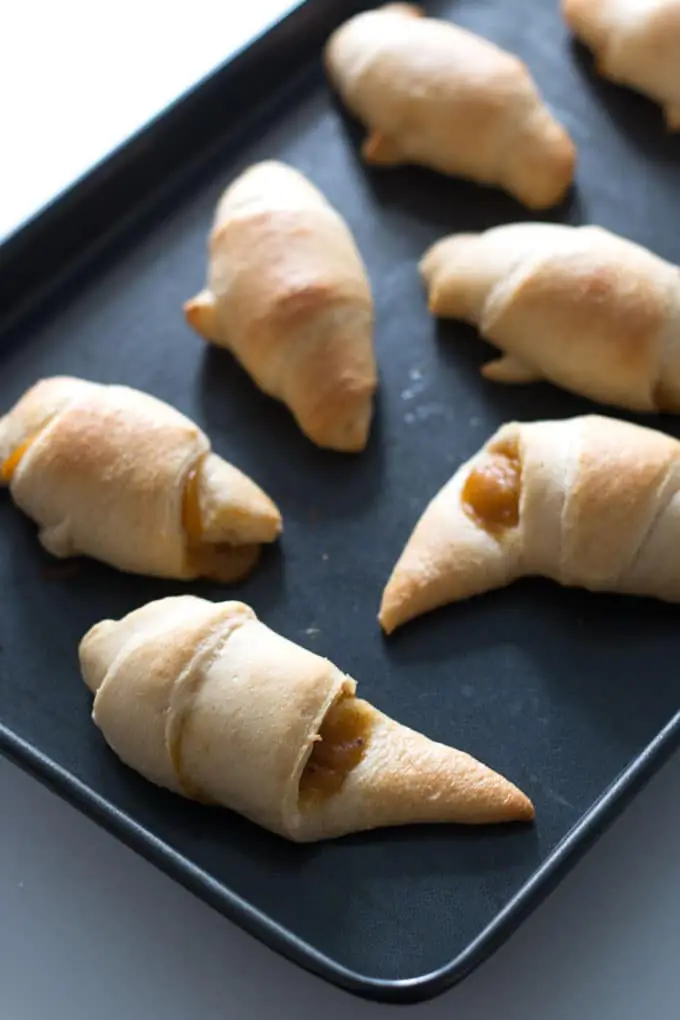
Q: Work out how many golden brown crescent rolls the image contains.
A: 7